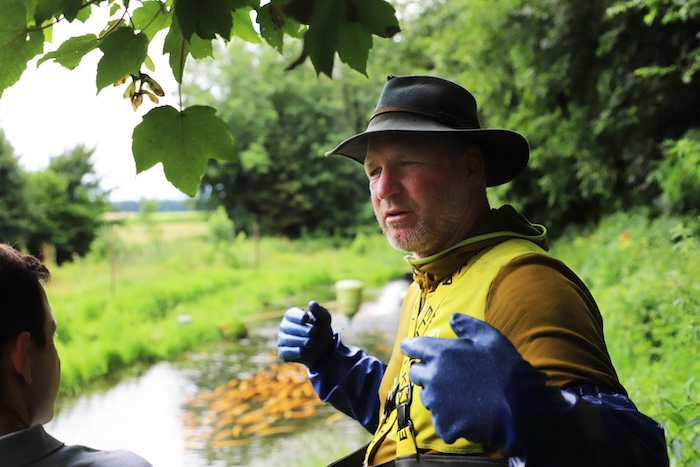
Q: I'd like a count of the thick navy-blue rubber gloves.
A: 2